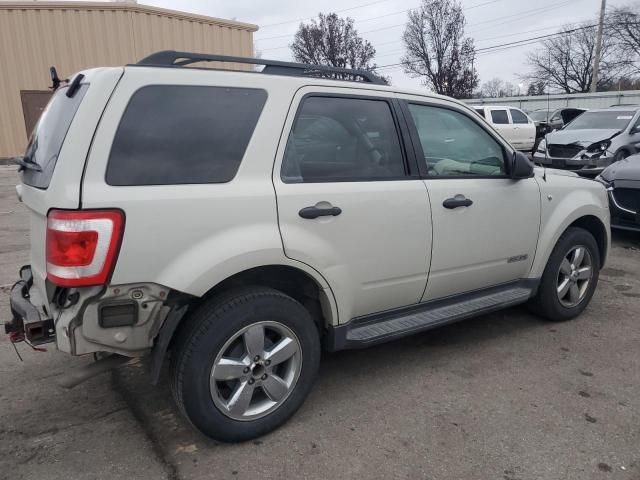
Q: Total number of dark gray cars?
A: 1